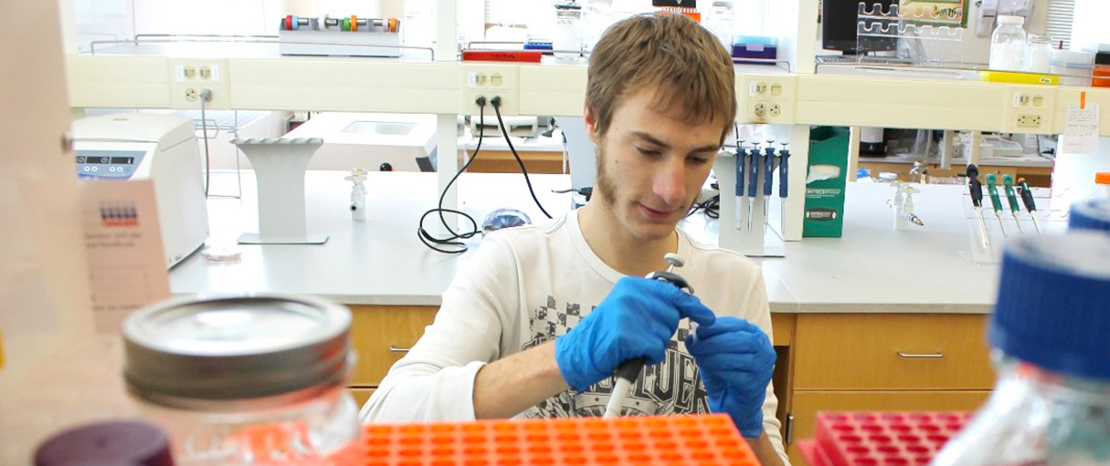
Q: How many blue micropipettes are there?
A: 4